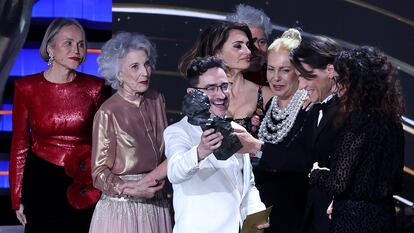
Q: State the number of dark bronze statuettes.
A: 1